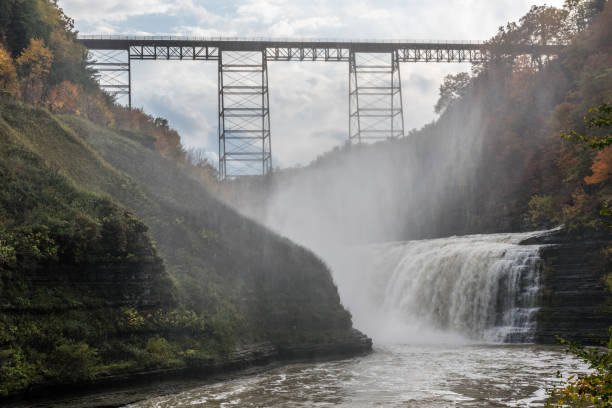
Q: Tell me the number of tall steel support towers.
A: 3